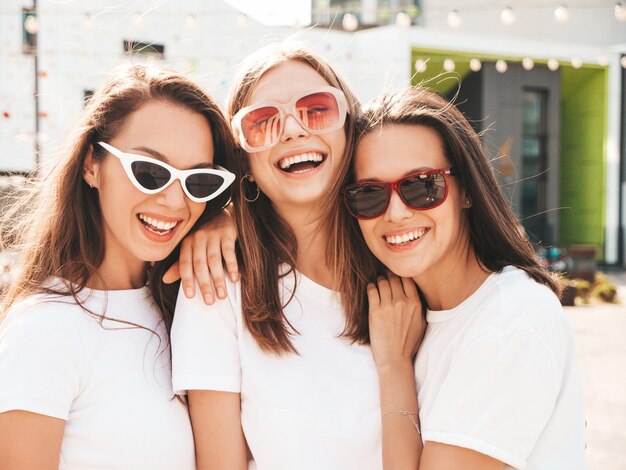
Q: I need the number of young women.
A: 3